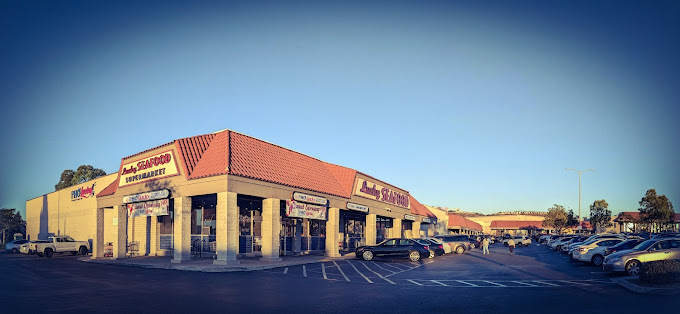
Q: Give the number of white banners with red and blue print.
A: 2